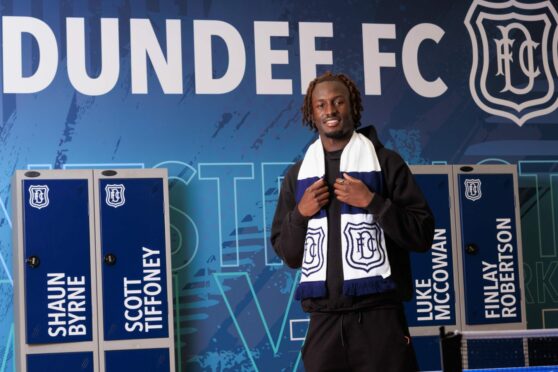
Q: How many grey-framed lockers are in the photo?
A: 4